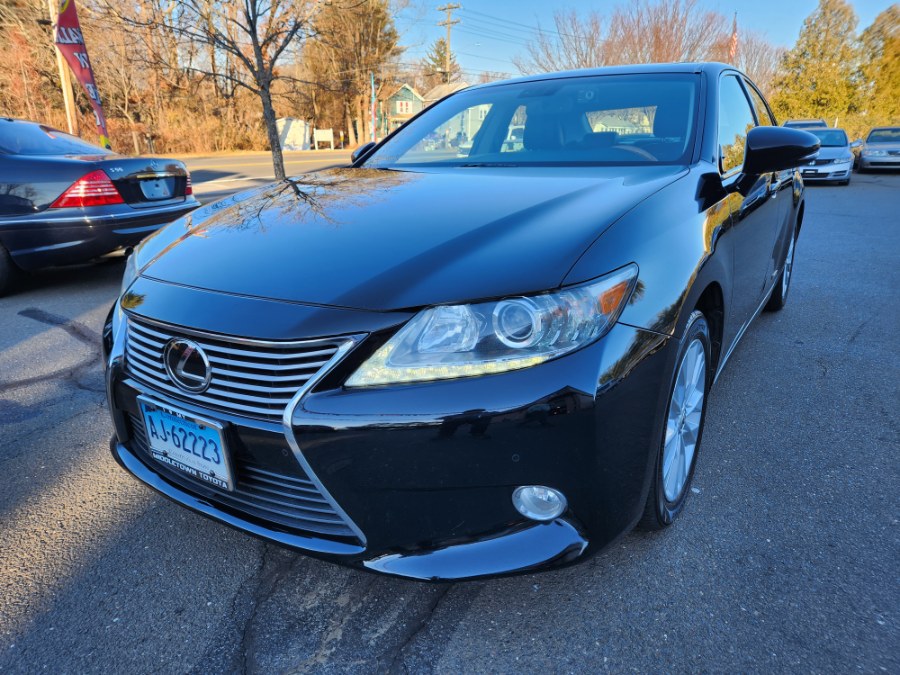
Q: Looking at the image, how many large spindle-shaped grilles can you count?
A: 1